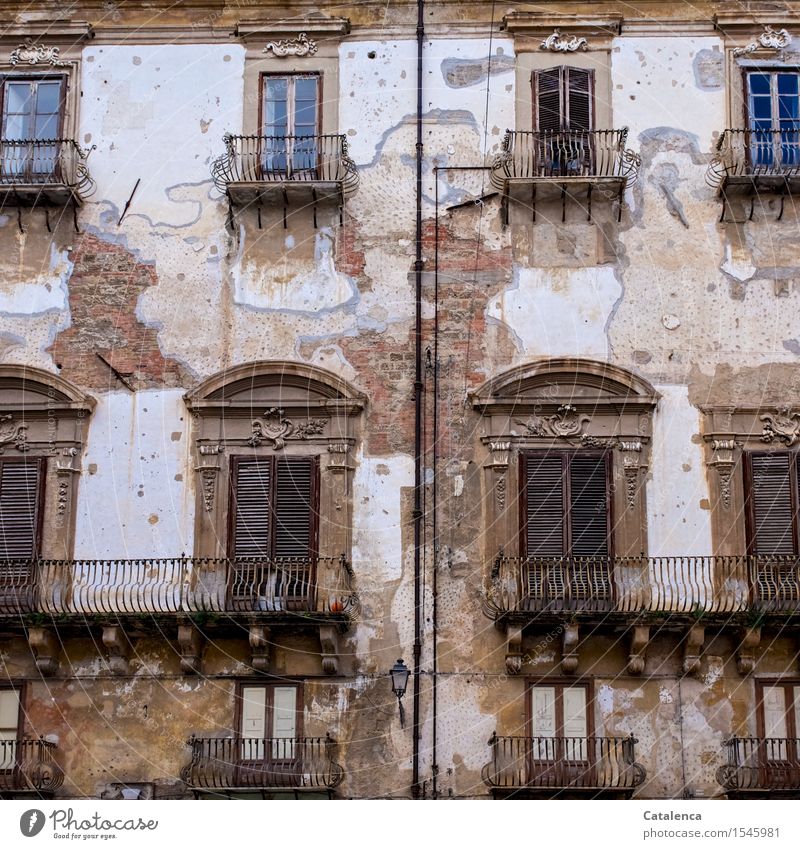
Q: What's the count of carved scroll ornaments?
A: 8